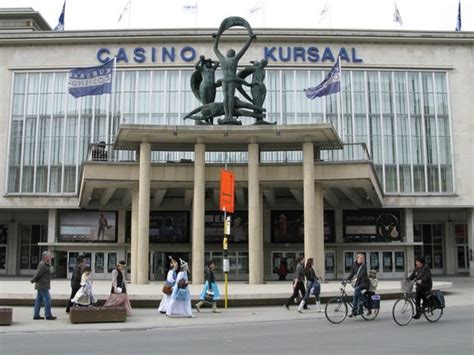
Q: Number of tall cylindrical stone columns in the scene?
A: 4